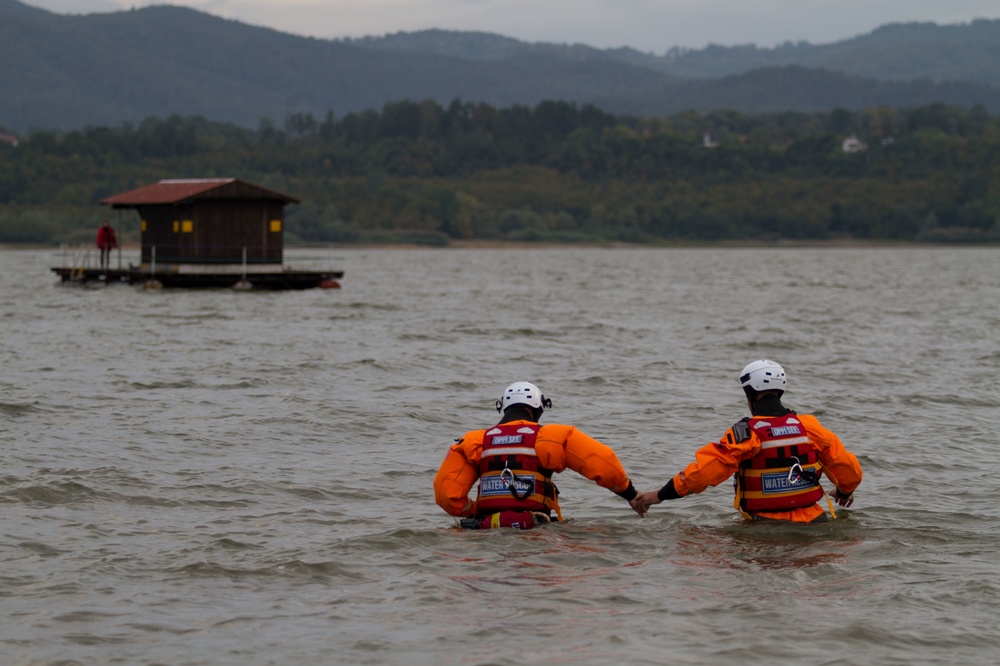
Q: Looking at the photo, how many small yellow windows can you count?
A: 4